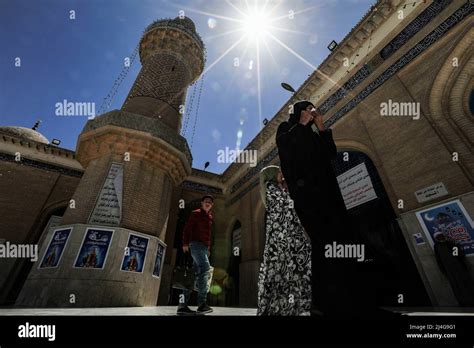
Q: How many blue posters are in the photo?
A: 5